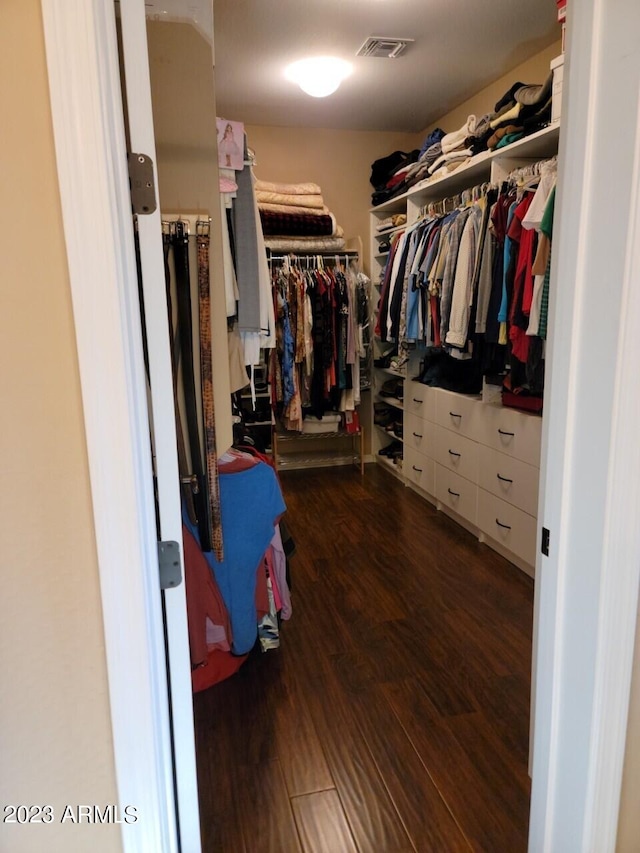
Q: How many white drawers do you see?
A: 9